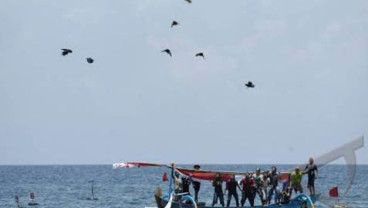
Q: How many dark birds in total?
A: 7